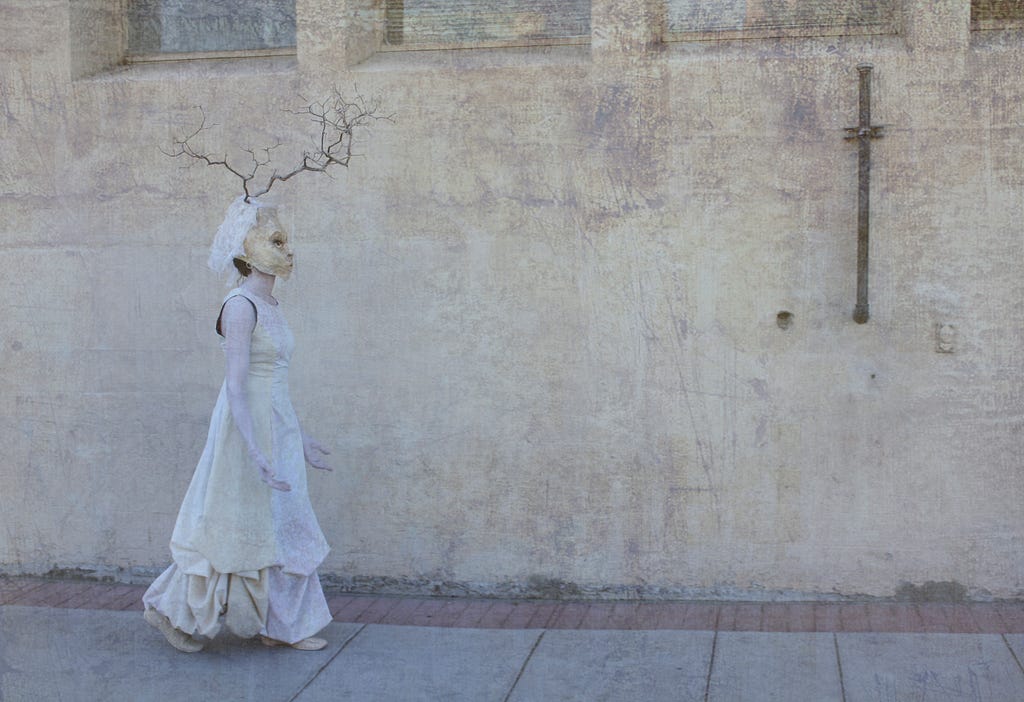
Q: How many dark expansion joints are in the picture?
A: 5